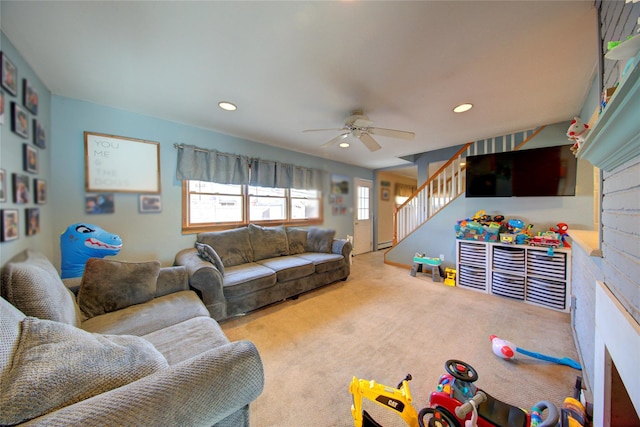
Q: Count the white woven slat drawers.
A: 6